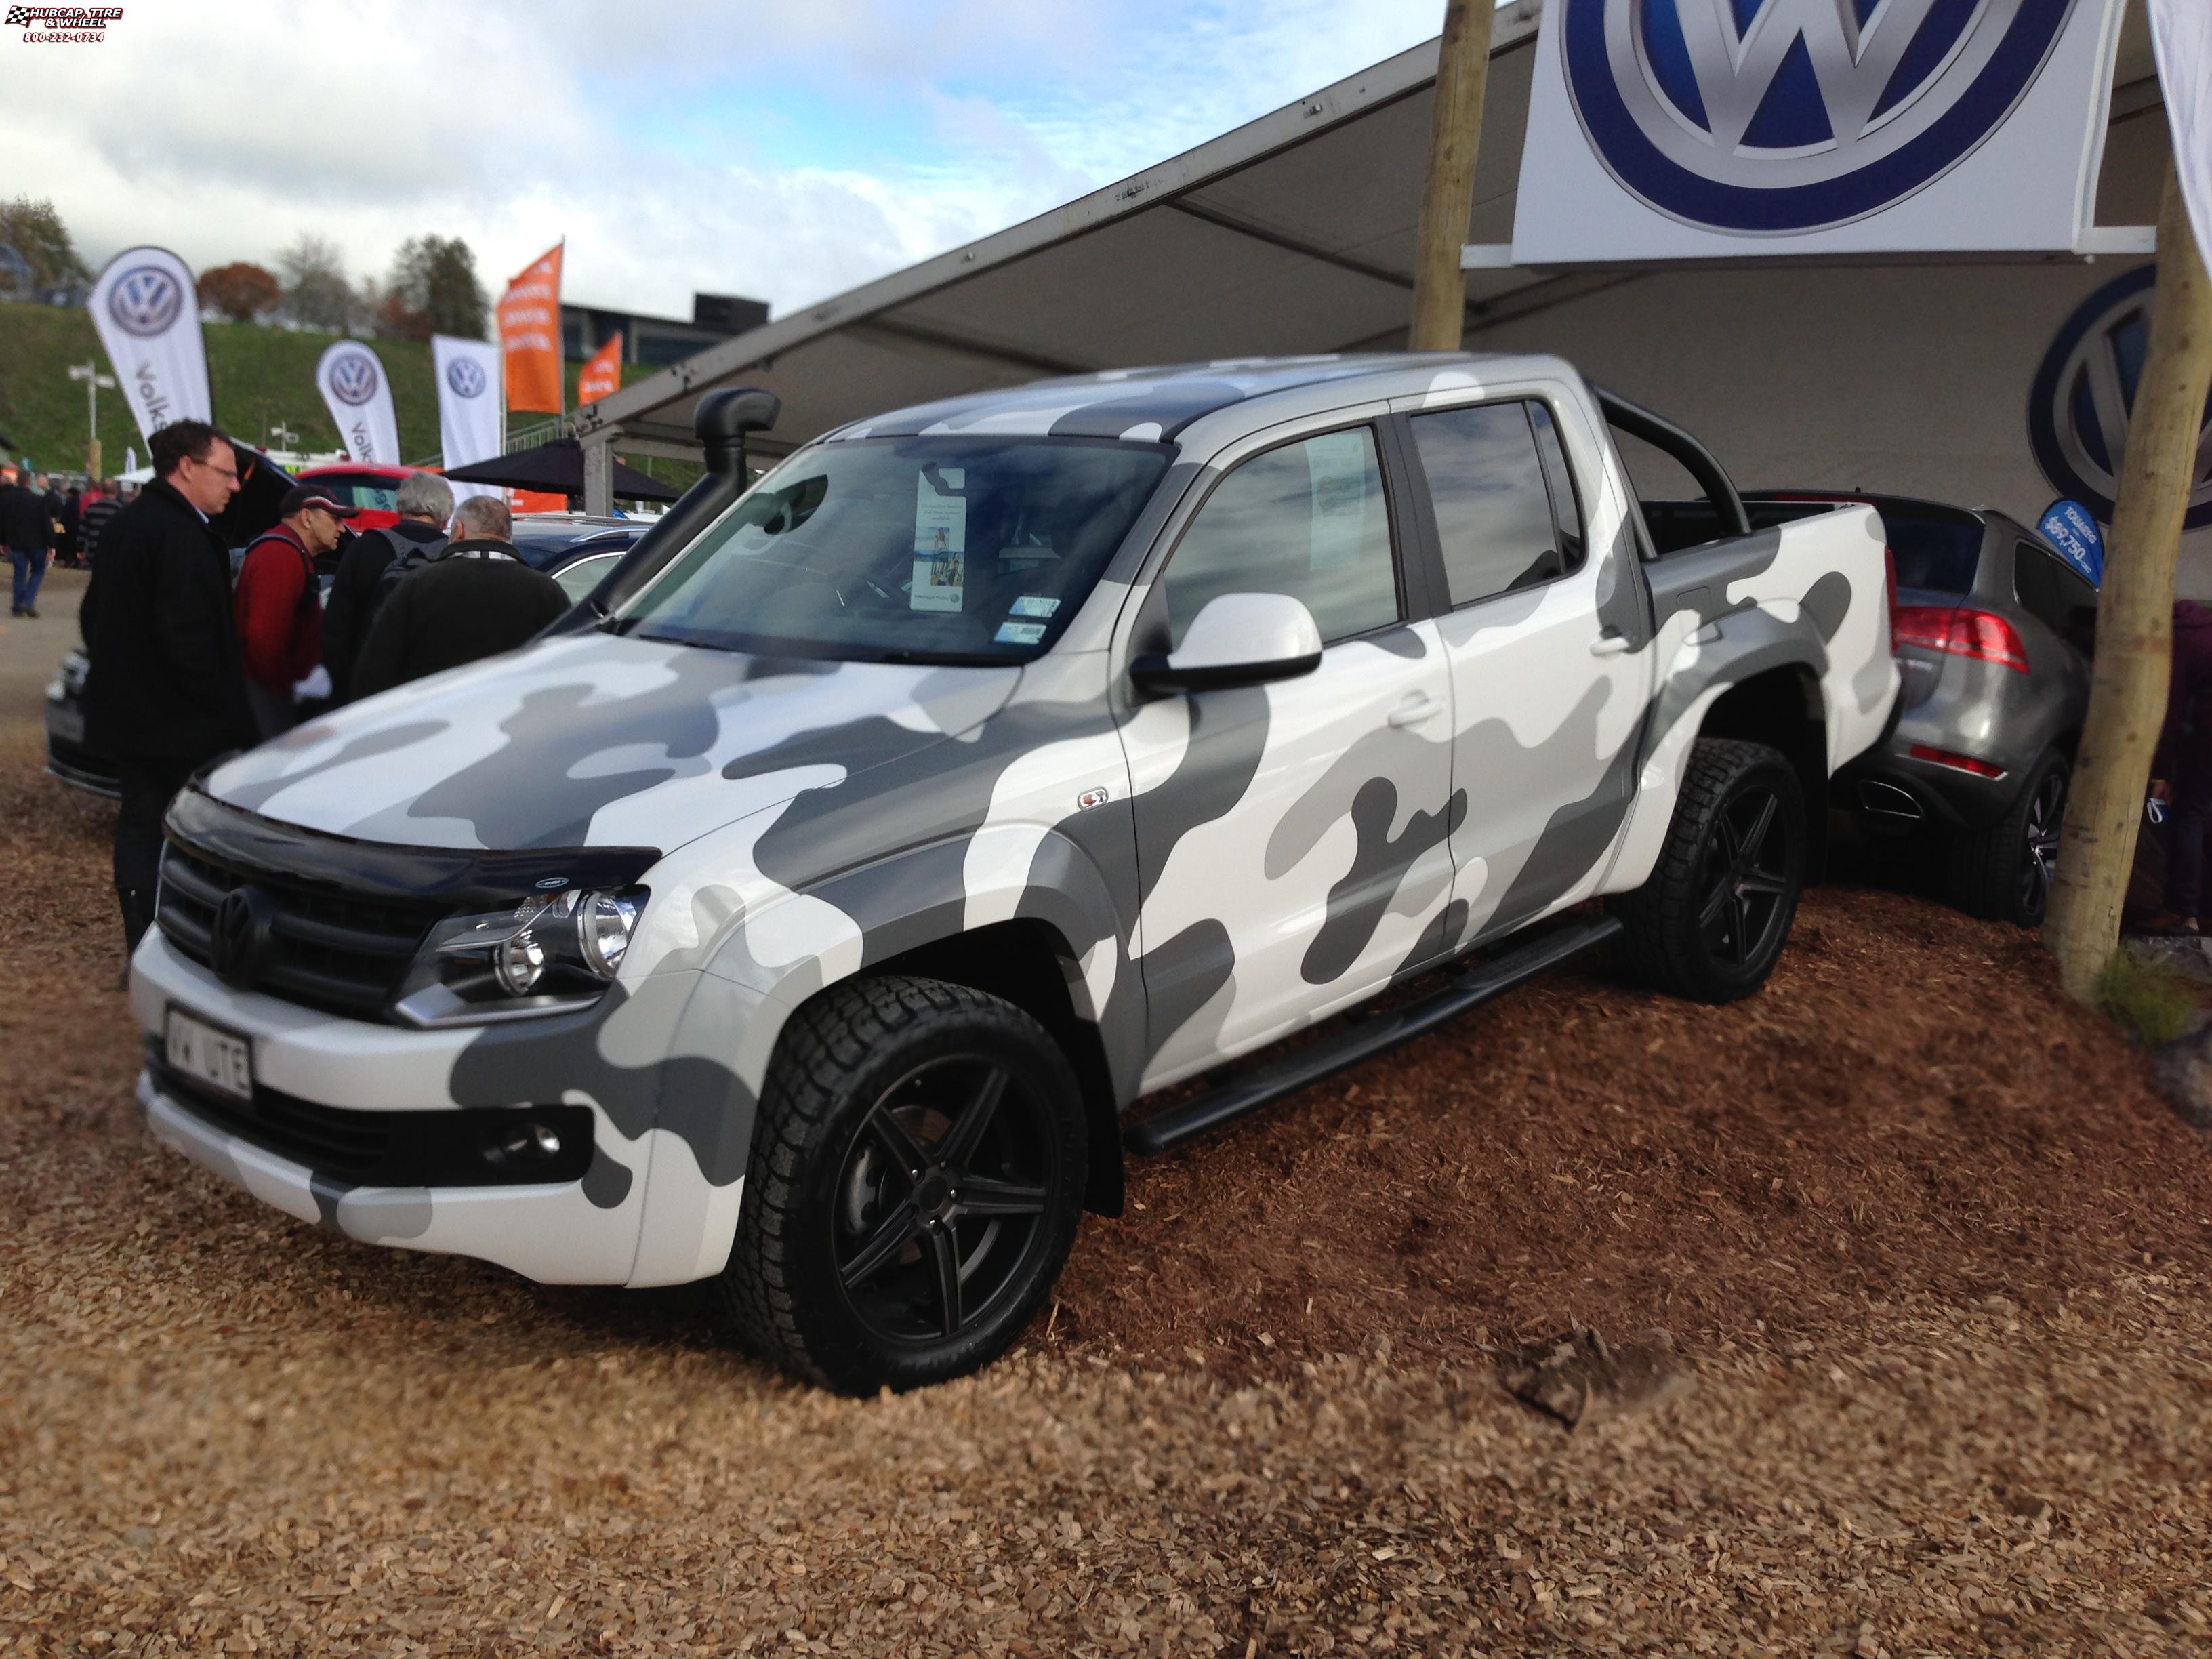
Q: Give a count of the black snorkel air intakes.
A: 1